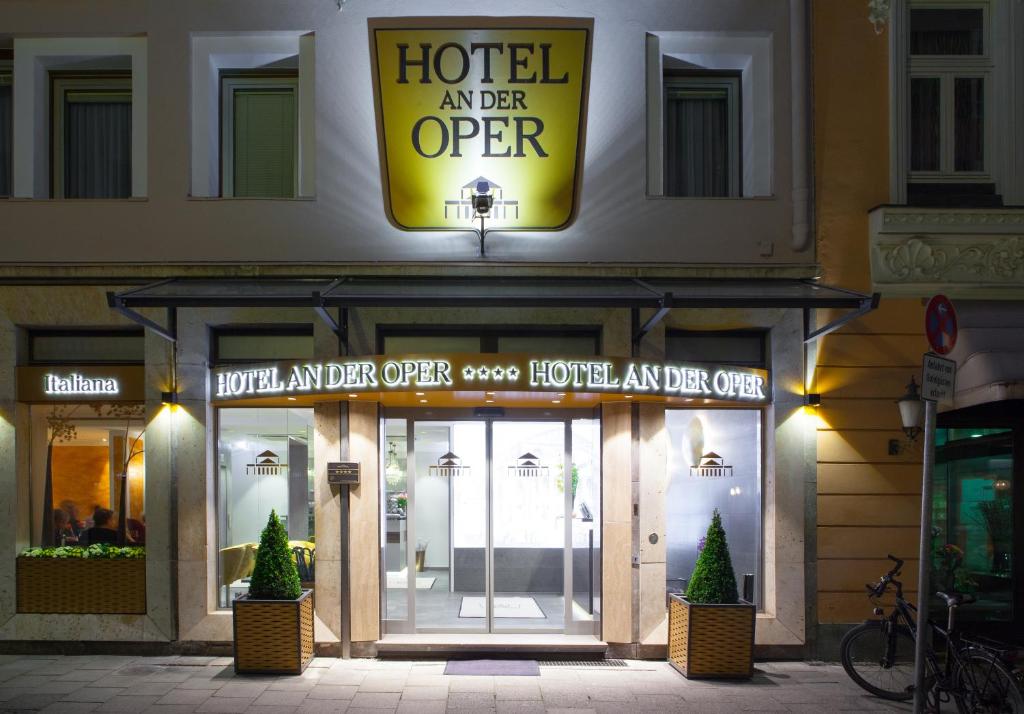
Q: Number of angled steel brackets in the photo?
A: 4